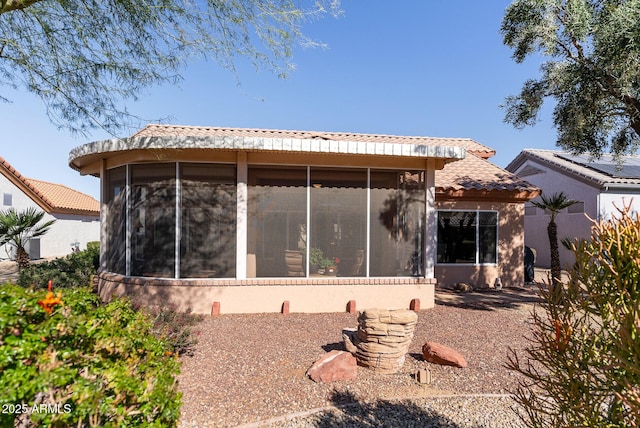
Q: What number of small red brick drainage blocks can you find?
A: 4